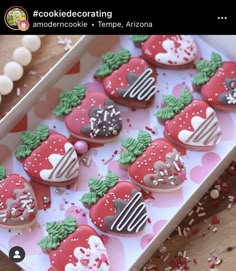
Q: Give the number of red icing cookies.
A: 10